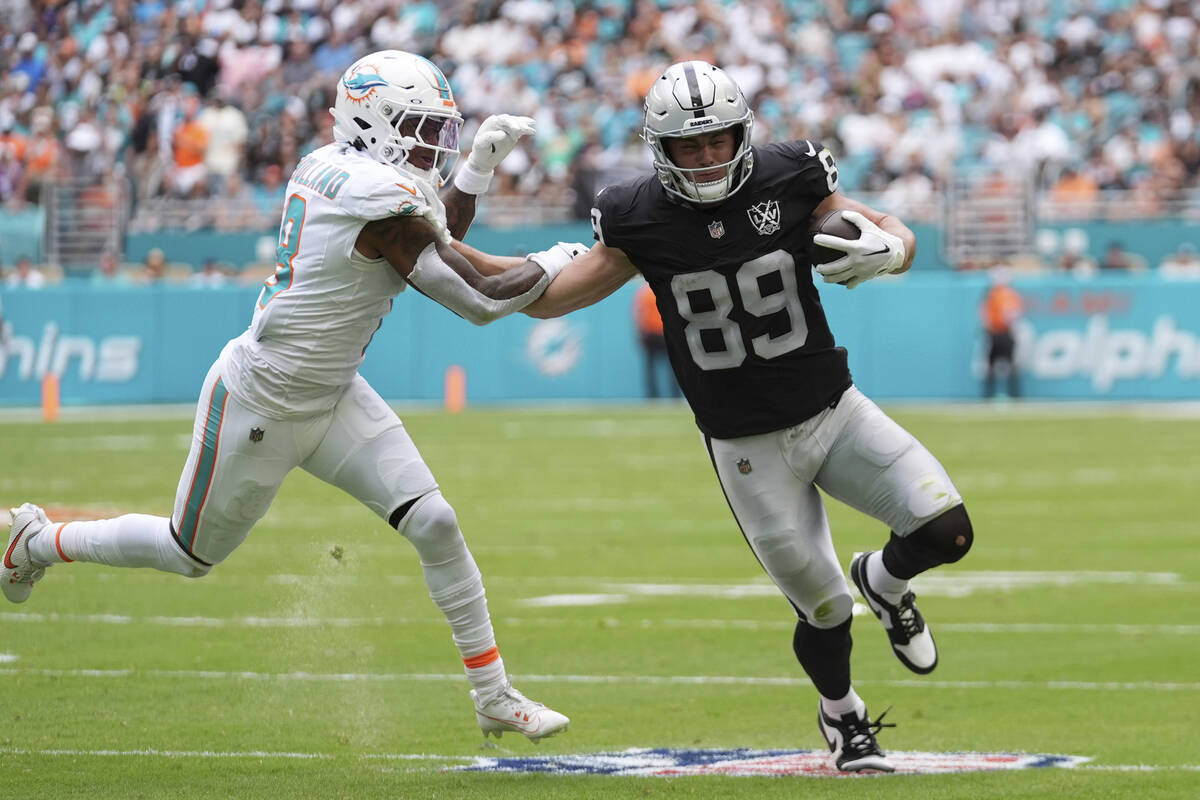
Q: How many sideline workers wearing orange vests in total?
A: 2